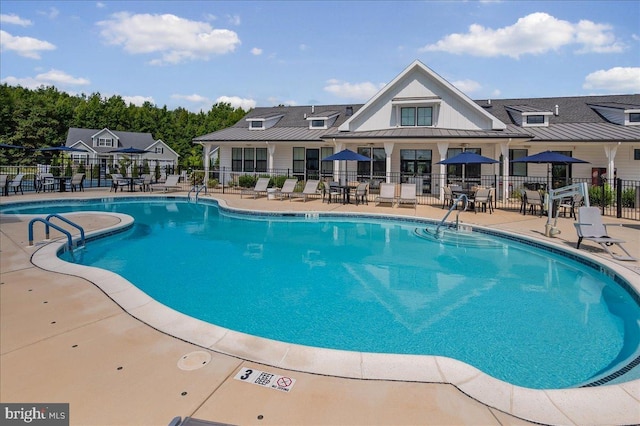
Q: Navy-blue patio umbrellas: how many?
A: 6